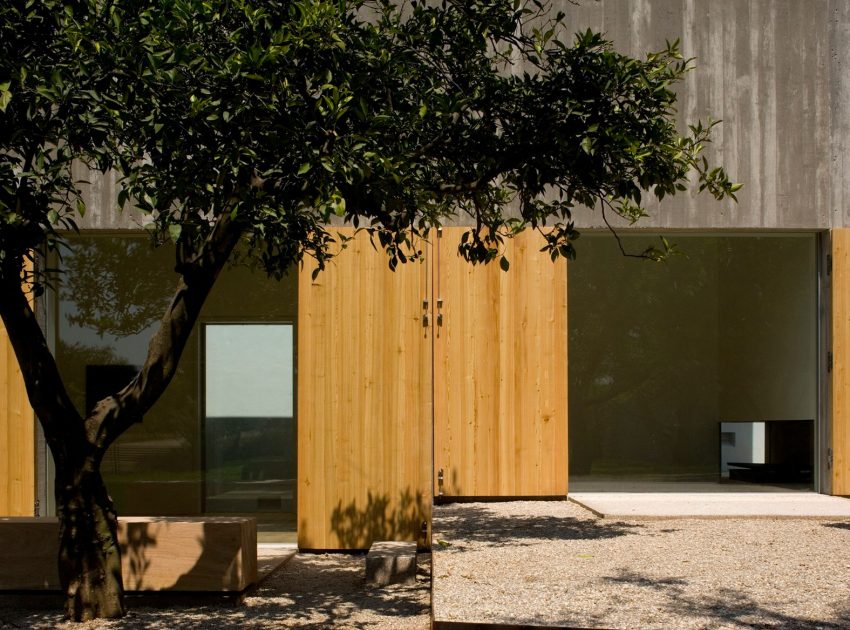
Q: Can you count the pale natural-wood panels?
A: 4